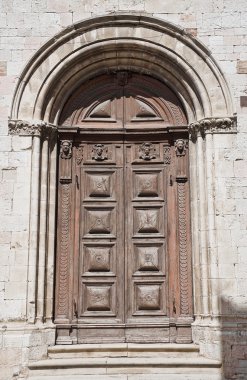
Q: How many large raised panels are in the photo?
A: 8